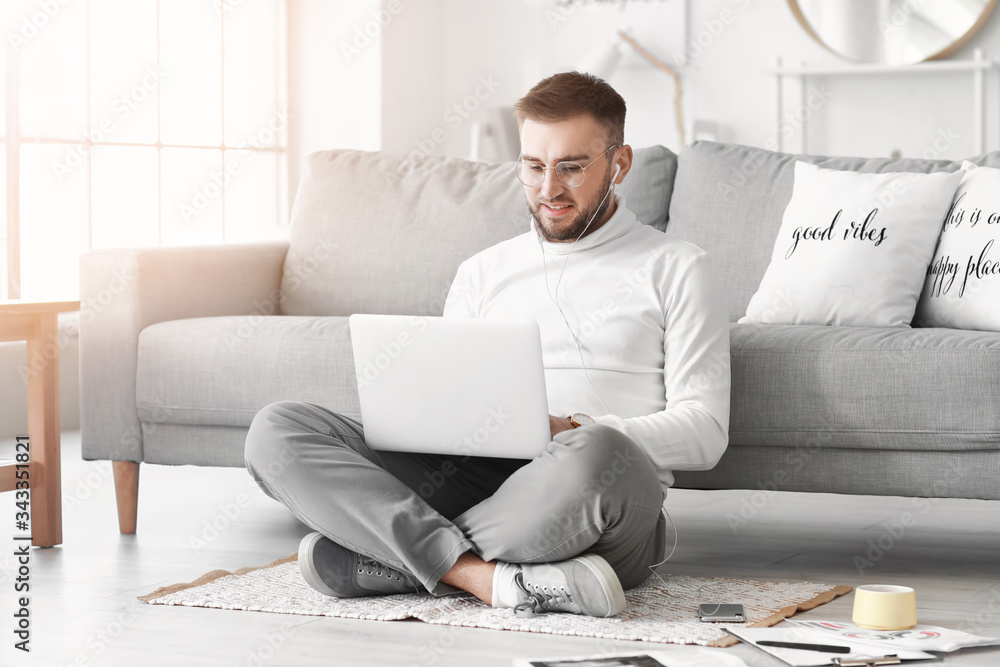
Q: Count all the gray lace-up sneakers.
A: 2